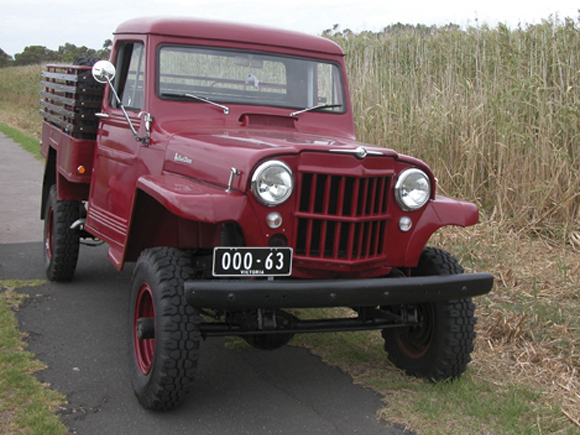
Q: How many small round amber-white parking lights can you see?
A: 2